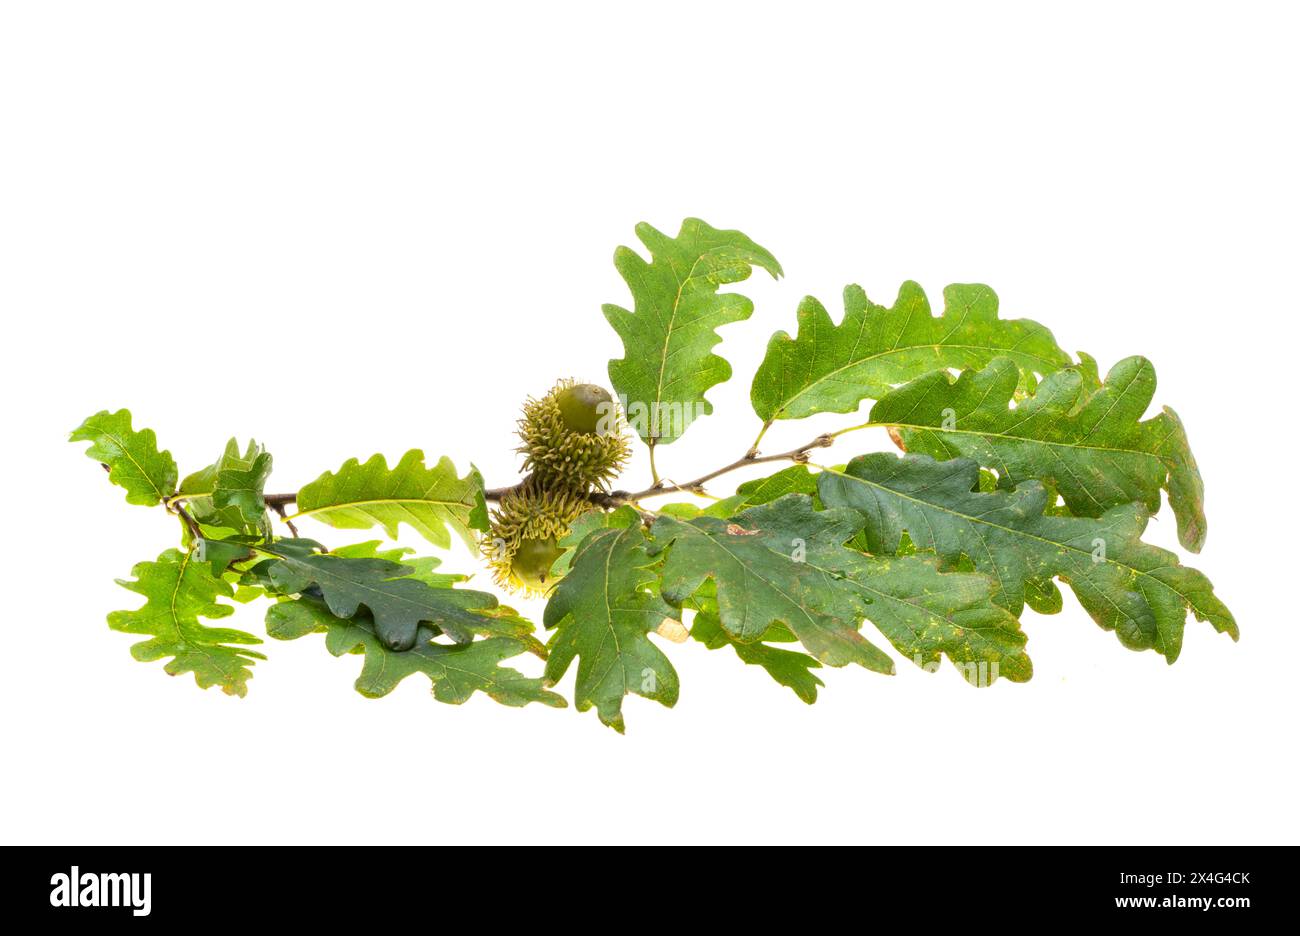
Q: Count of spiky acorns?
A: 2